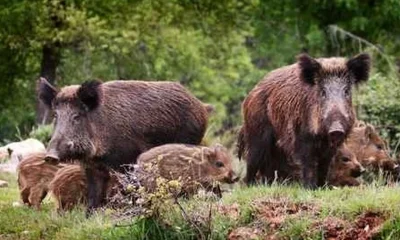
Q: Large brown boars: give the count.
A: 2